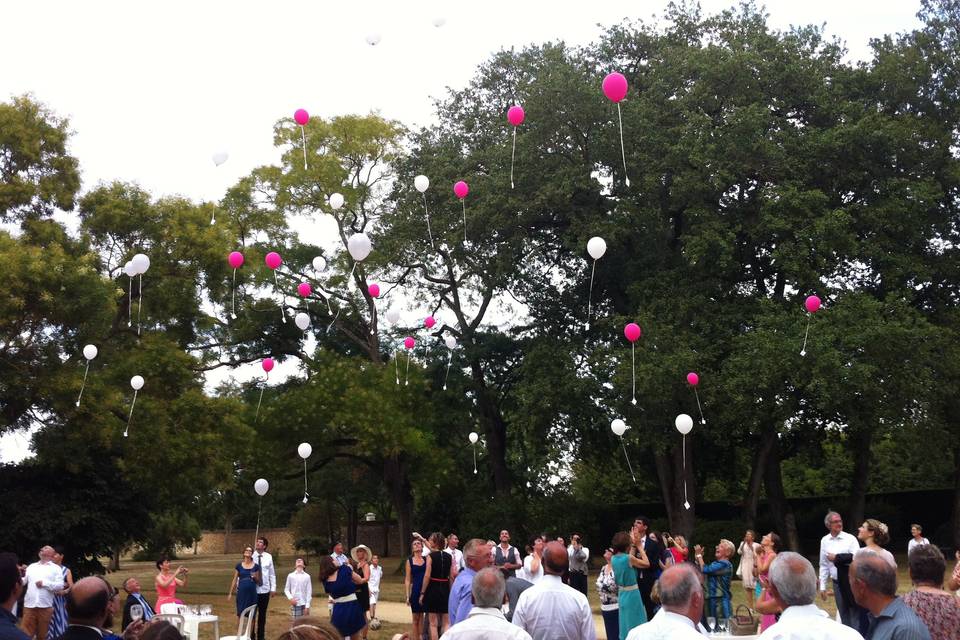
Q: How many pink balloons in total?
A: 14